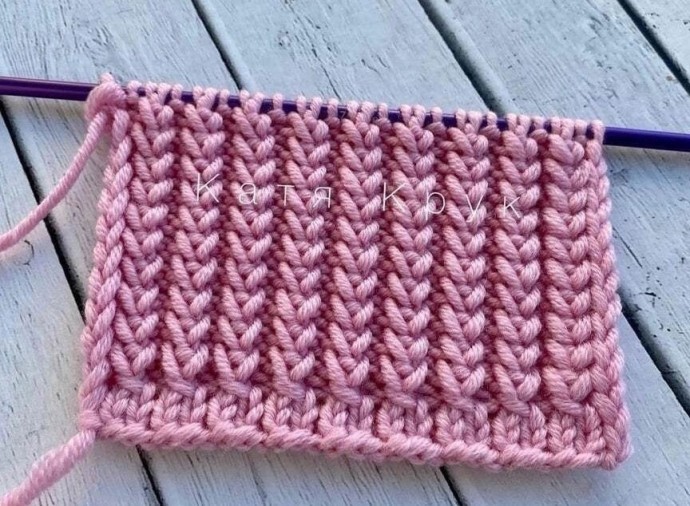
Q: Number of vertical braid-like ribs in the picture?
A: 9